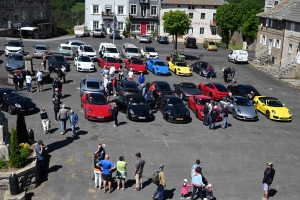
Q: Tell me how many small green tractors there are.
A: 1